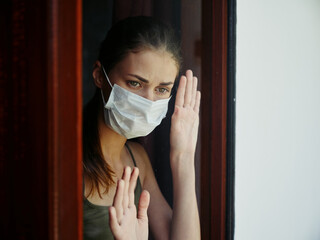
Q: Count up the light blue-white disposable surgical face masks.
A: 1